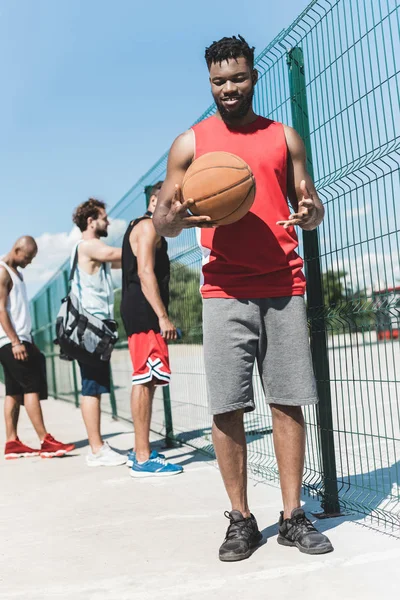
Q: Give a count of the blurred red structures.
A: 1